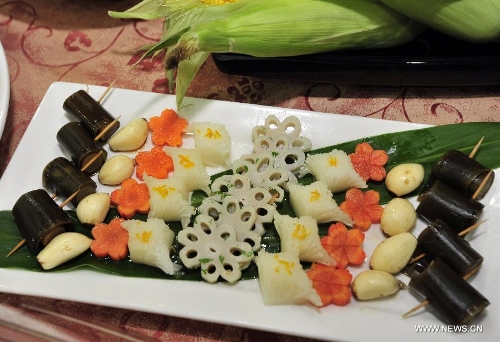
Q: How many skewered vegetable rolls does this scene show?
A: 8